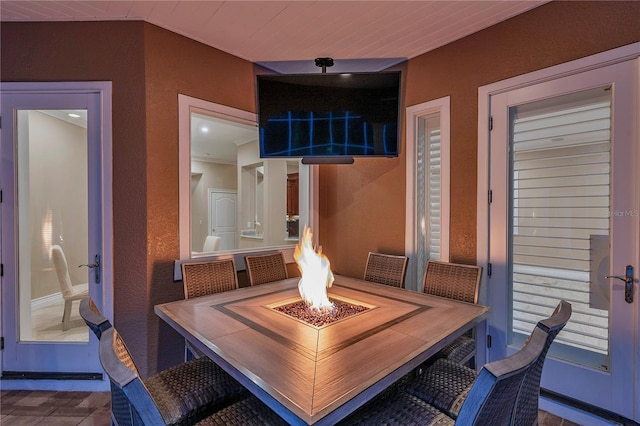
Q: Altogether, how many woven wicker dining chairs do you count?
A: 8